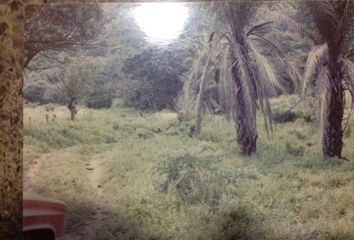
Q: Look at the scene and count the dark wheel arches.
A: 1